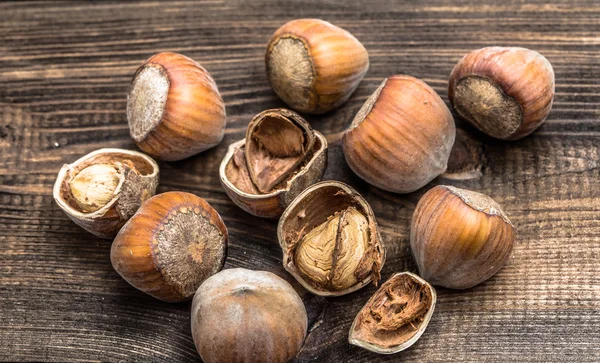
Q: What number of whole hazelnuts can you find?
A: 7